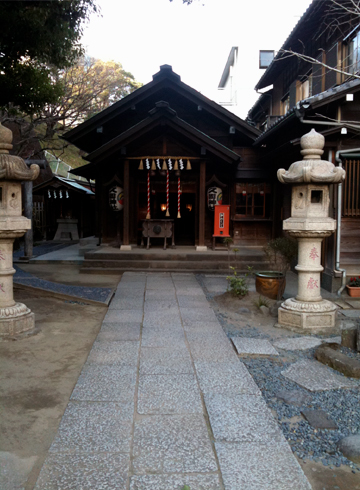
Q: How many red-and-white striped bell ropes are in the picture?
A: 3